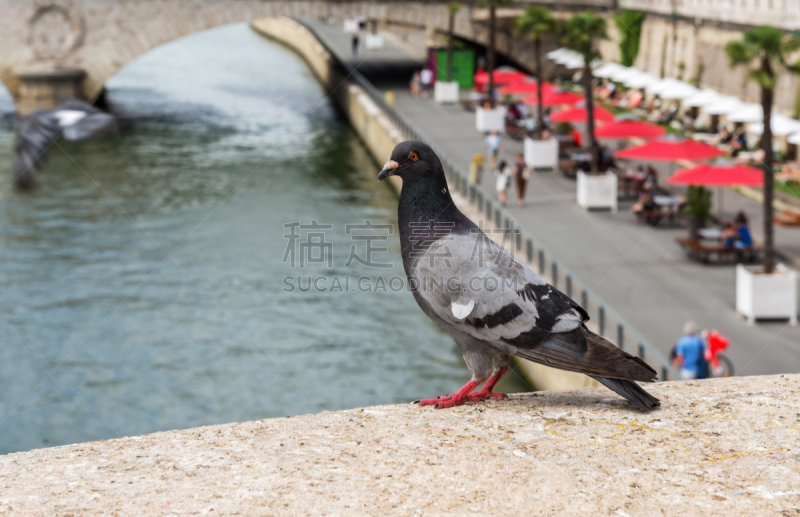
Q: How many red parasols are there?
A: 7